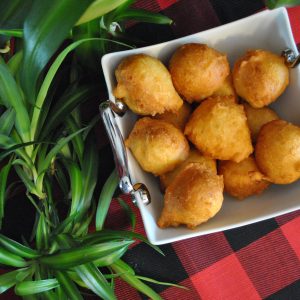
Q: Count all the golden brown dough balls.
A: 12